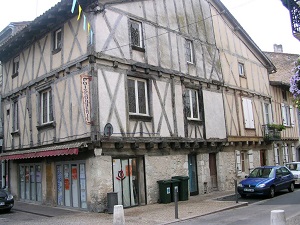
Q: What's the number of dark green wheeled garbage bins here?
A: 3